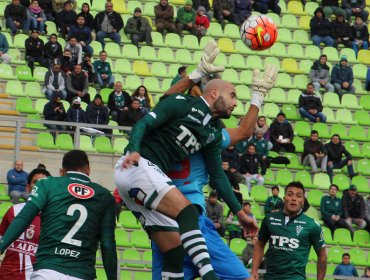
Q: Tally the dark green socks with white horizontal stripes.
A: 2